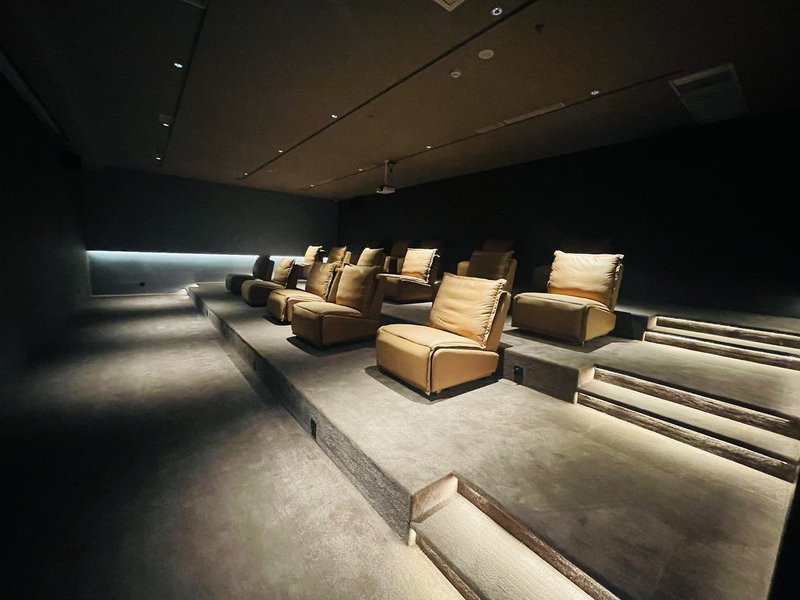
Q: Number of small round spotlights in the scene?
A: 11